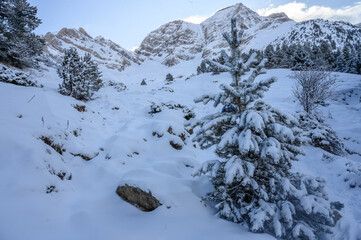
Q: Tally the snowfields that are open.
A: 1